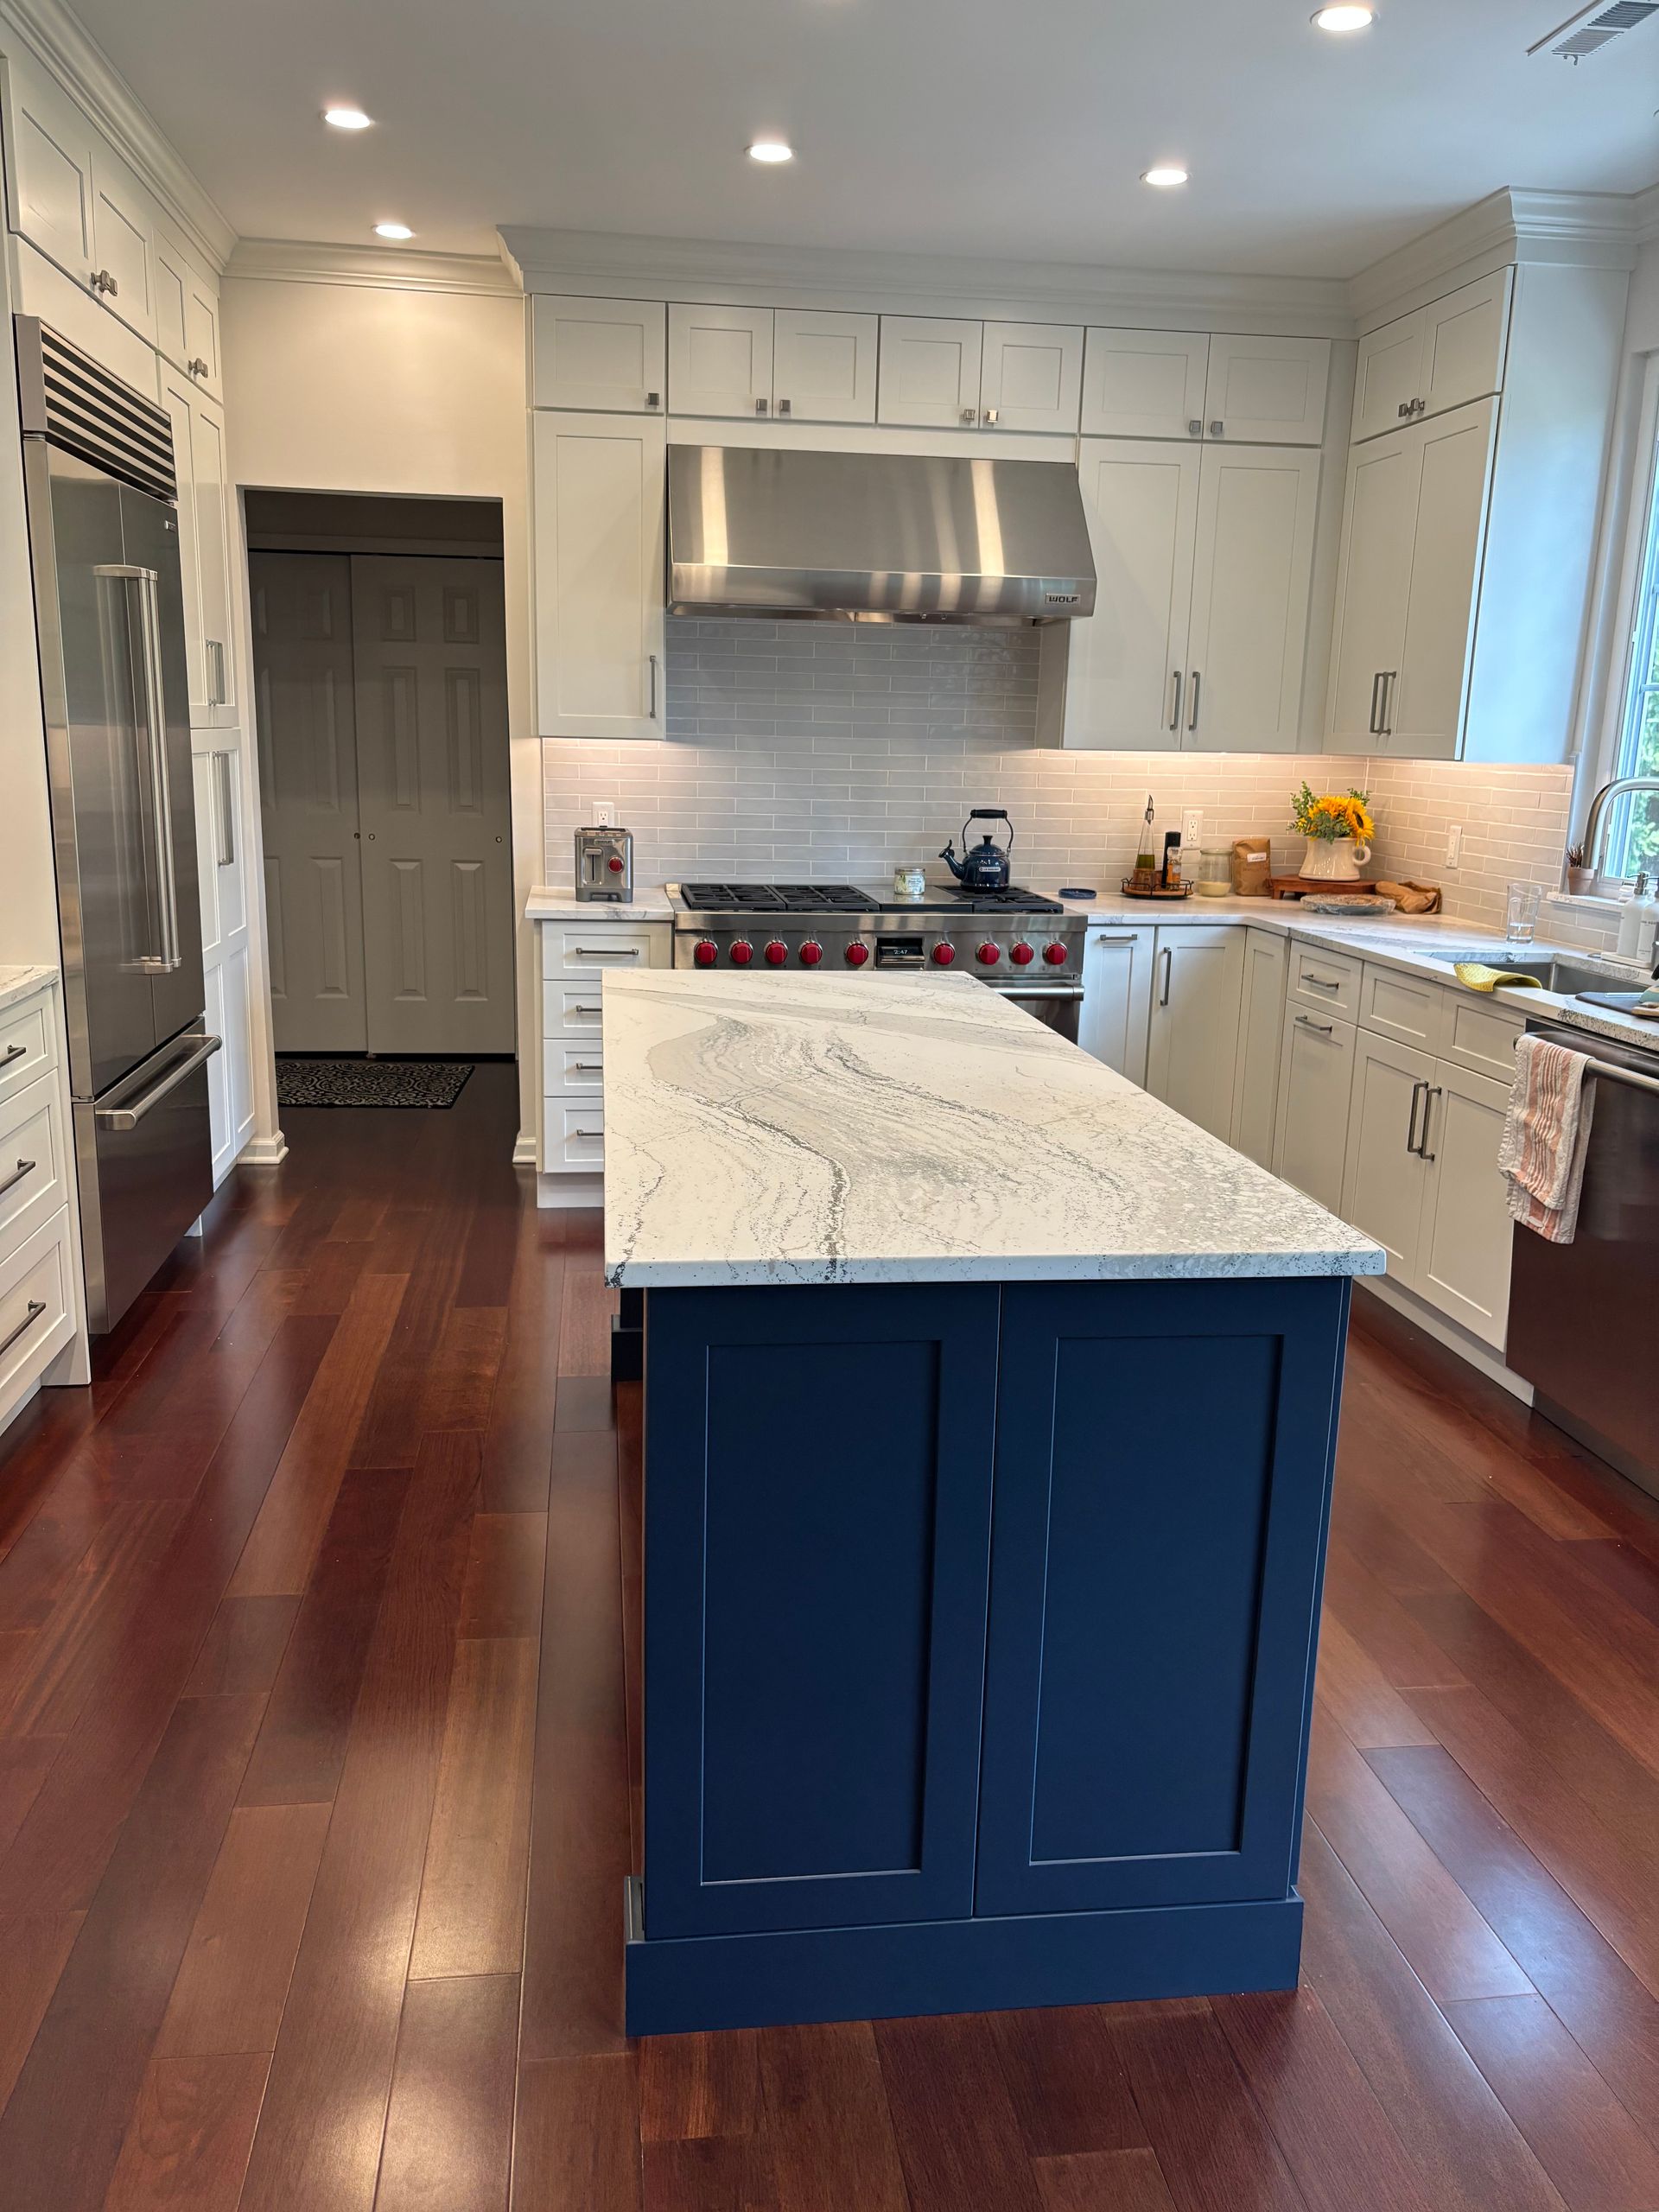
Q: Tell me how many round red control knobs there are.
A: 10